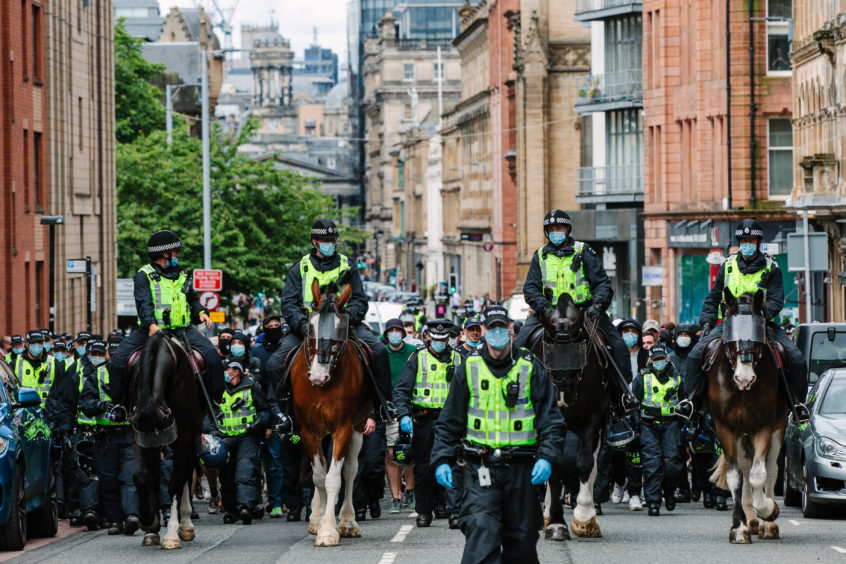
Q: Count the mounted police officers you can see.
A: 4